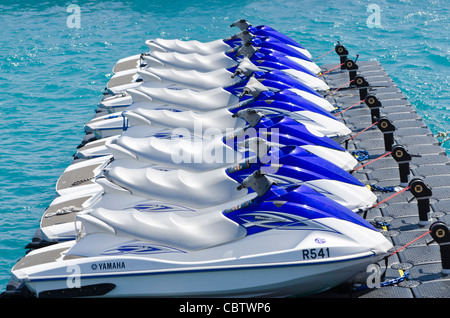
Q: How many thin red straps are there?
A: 8